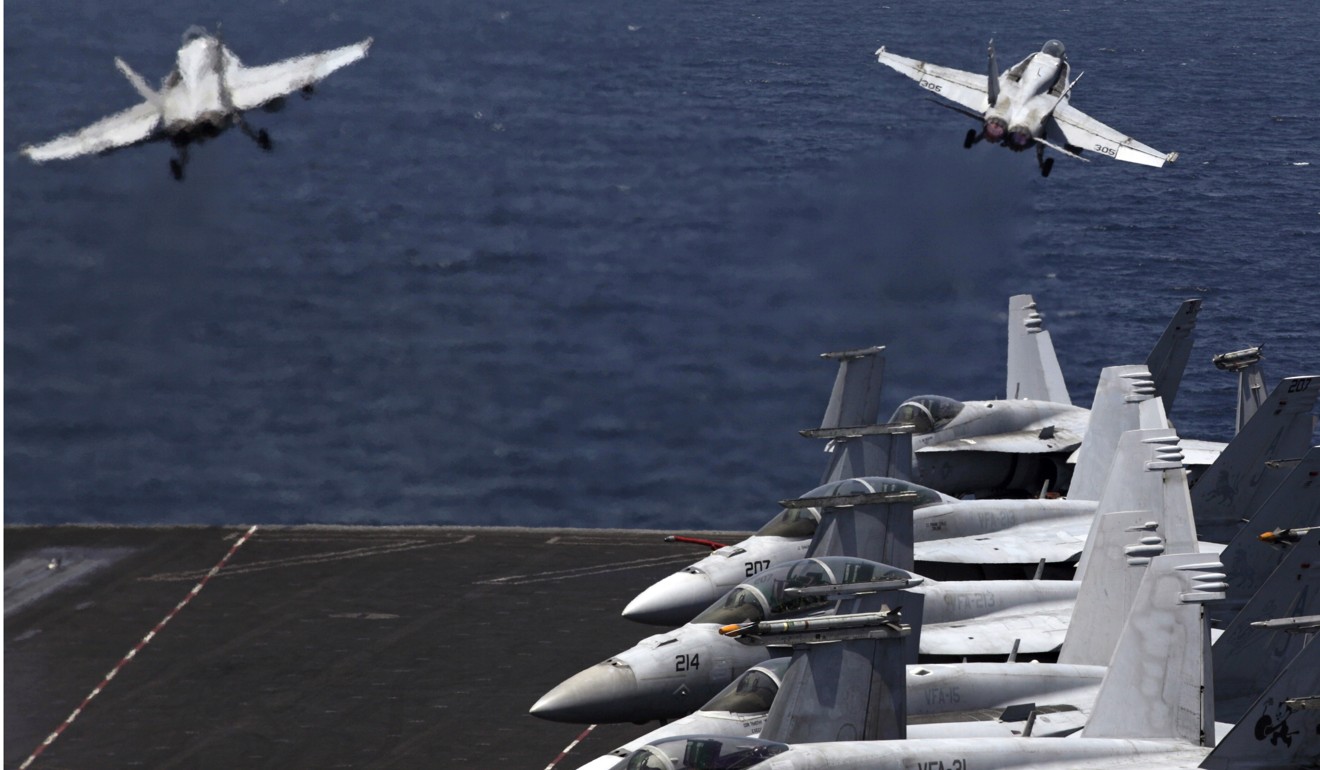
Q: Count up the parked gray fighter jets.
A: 5